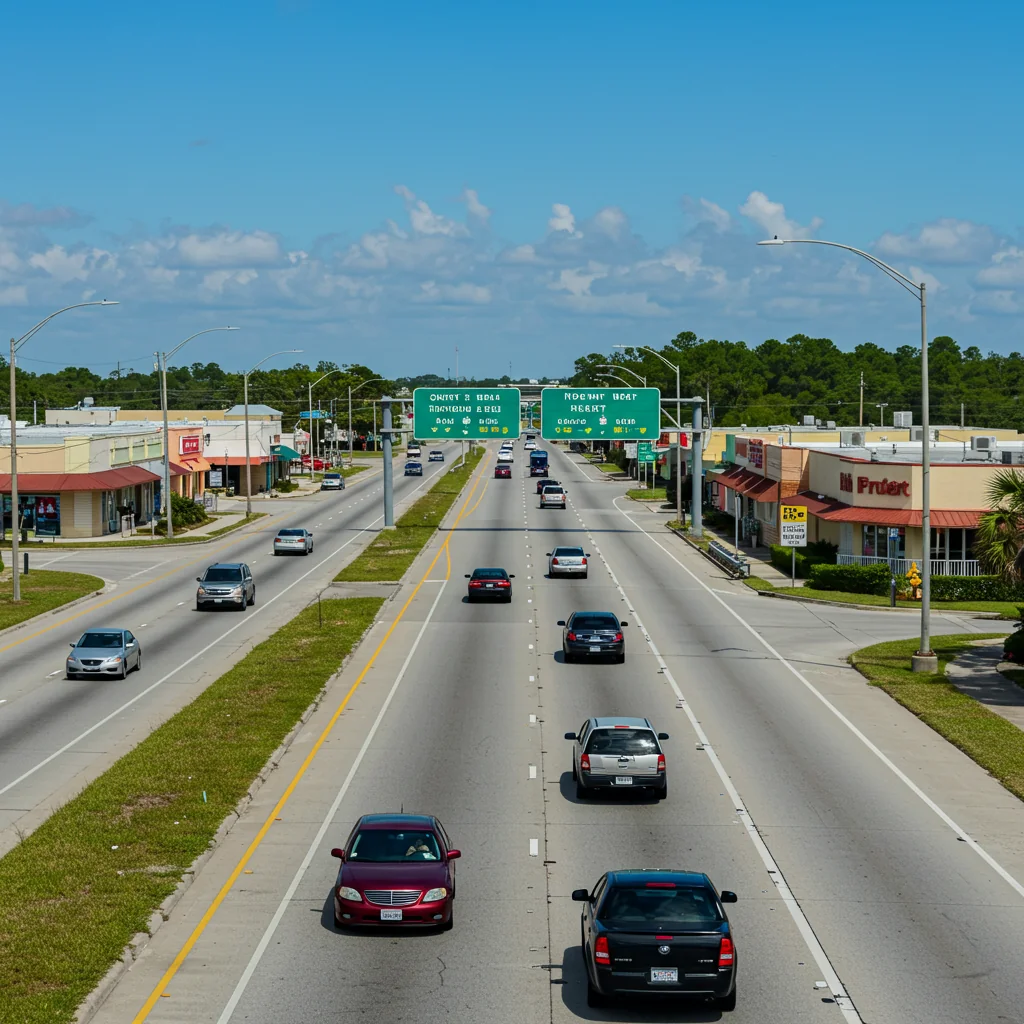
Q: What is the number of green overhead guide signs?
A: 2